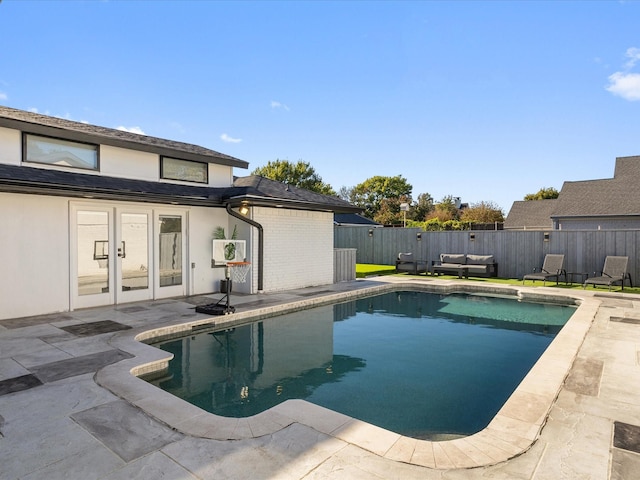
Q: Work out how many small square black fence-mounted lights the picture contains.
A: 4